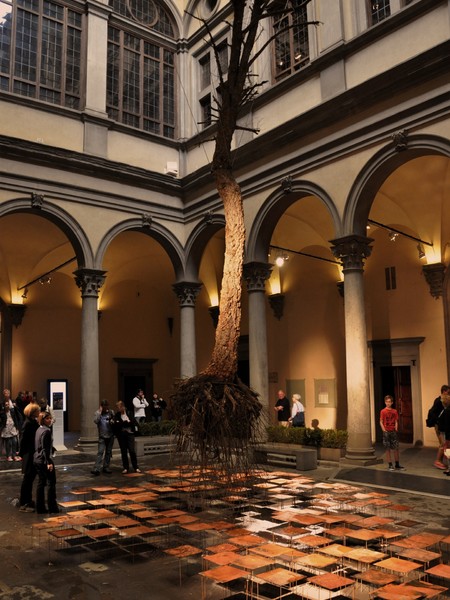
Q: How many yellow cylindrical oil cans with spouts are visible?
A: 0